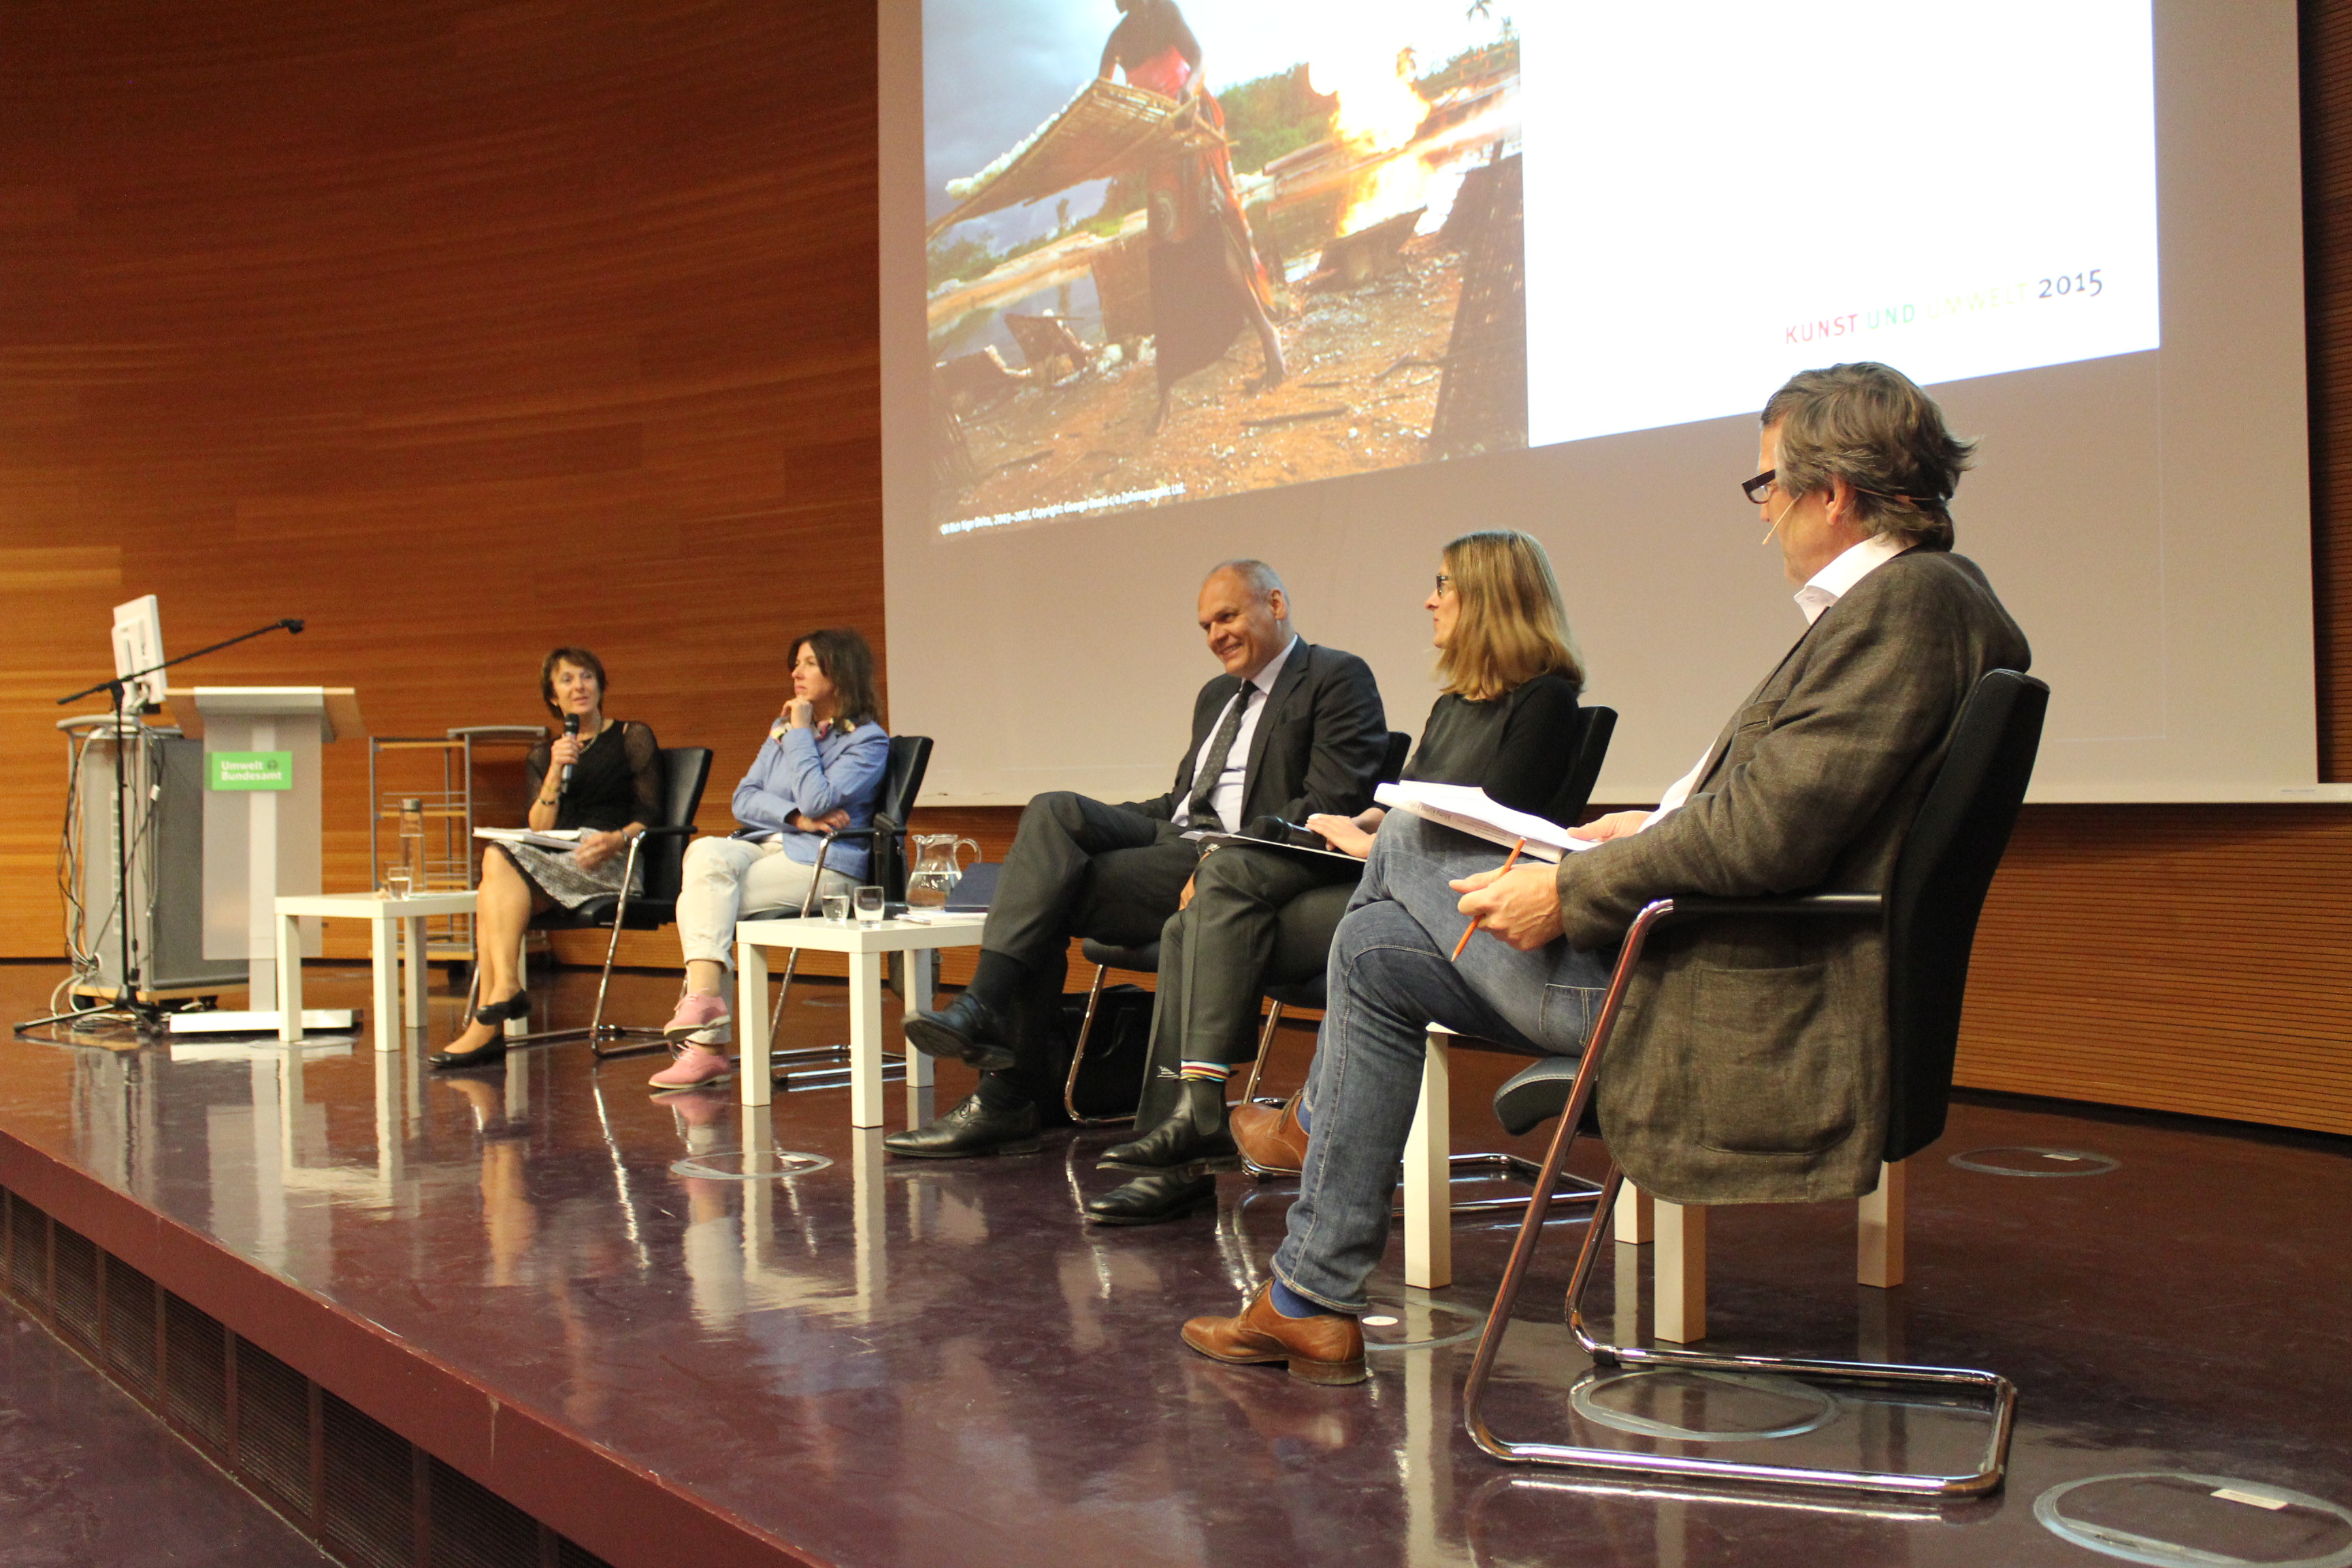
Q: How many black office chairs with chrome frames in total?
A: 5